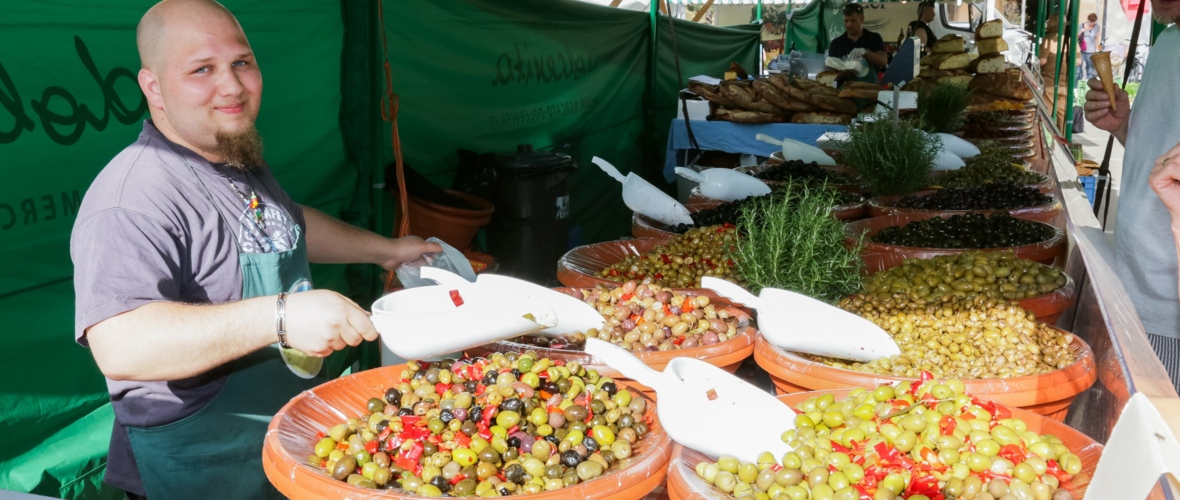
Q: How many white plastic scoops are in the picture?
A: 9